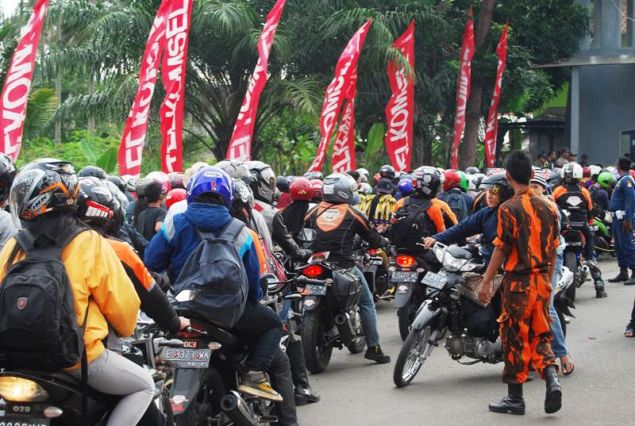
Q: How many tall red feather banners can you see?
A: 9